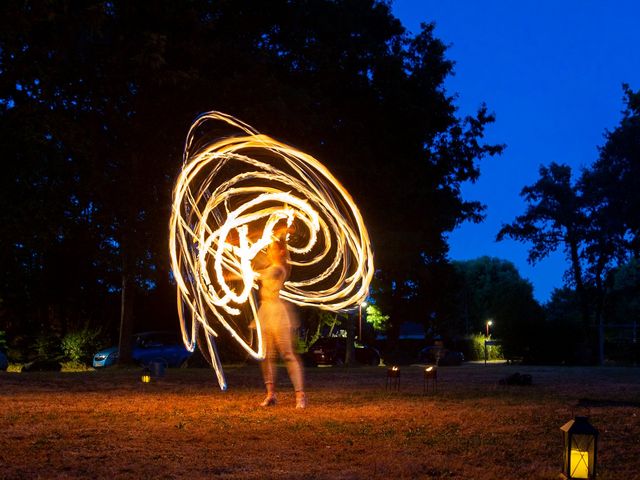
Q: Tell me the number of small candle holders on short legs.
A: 2